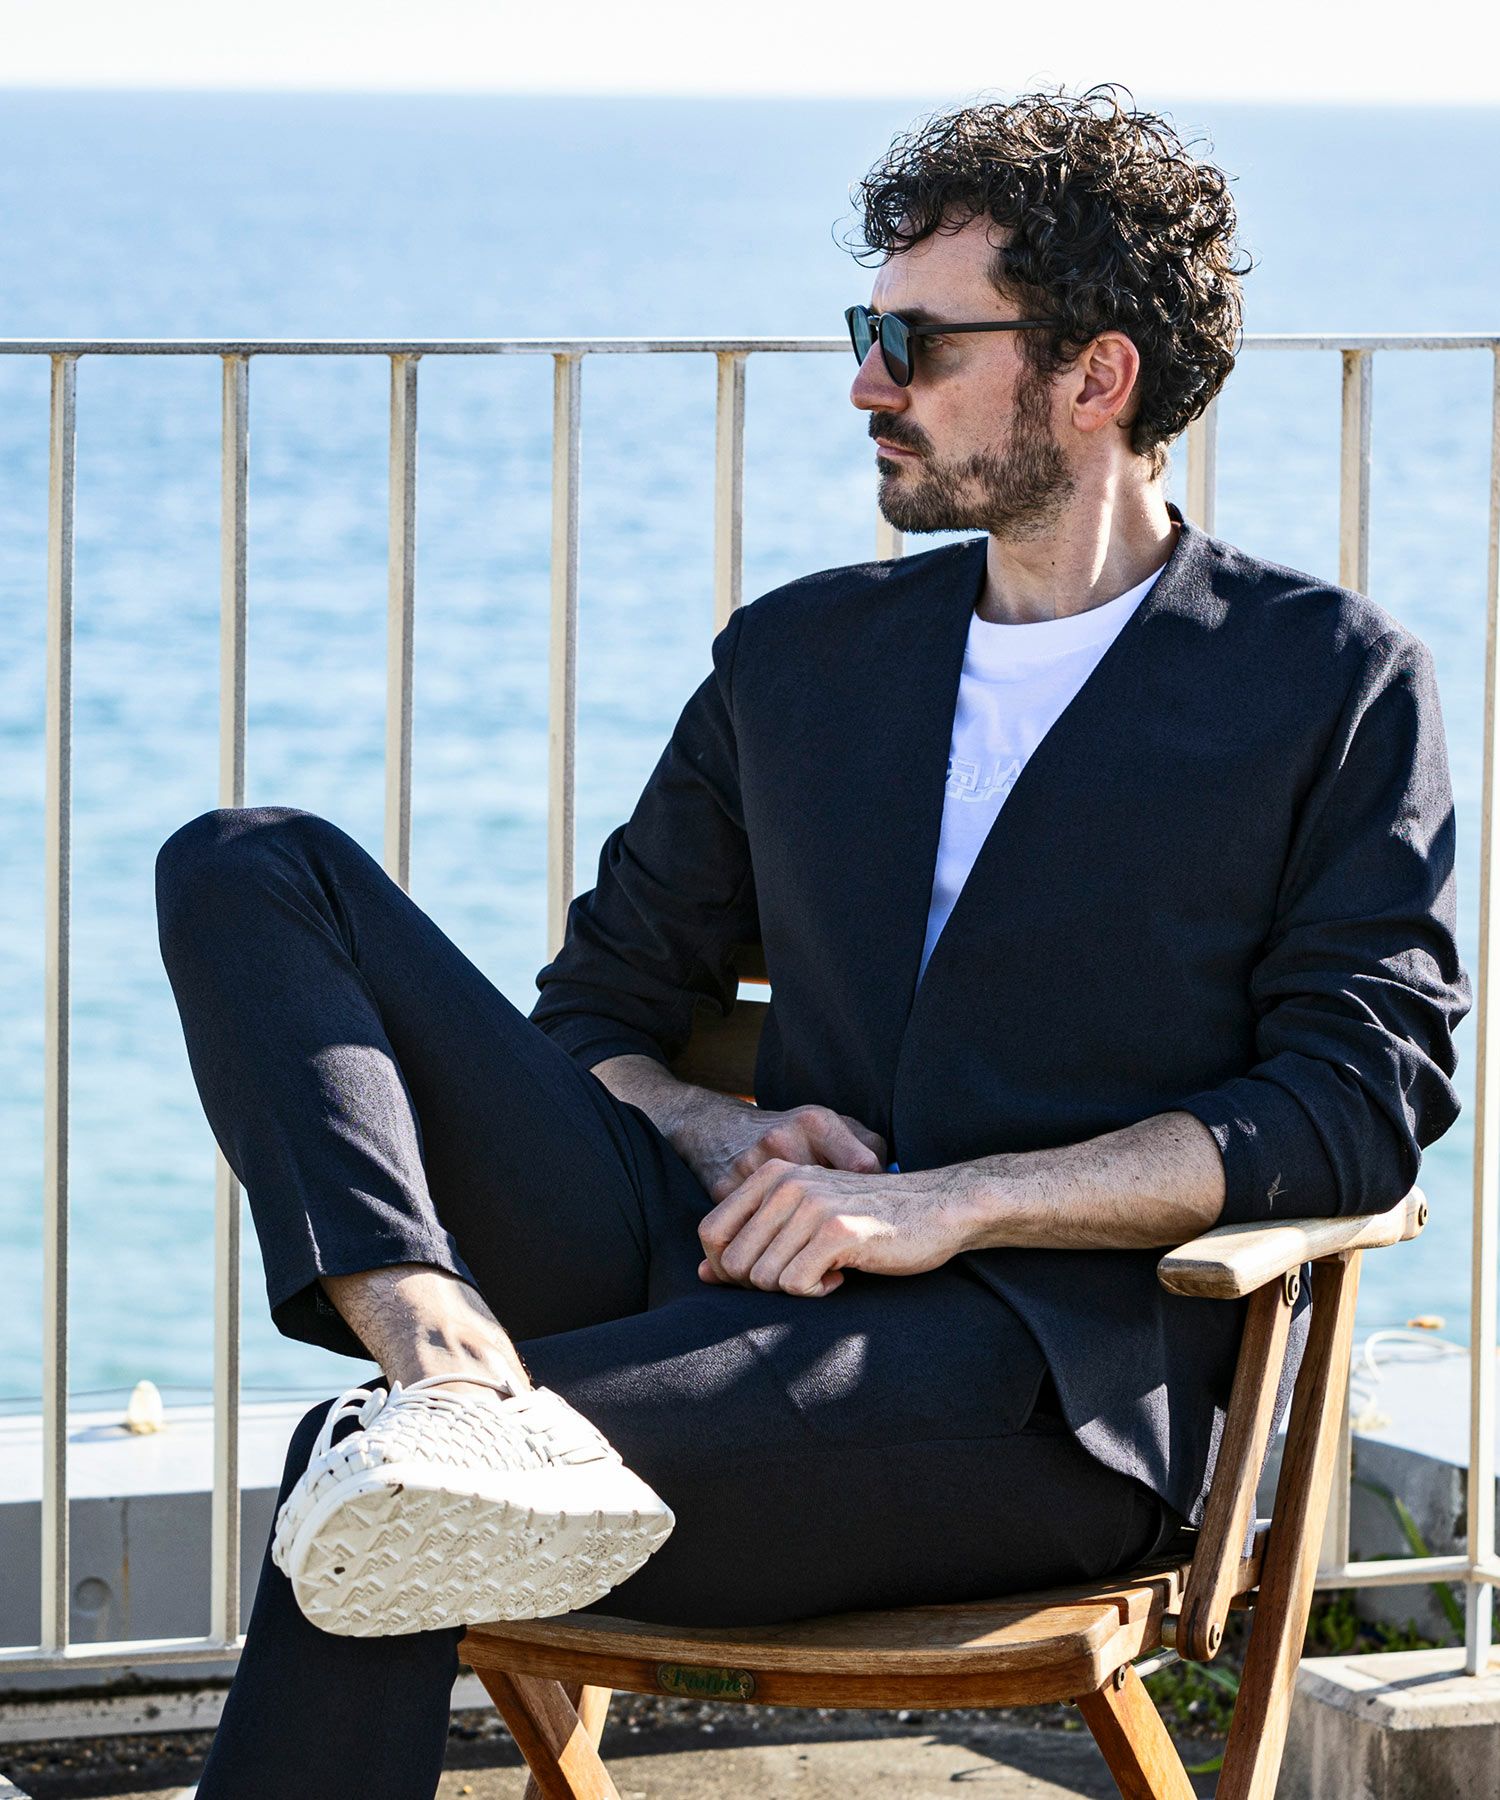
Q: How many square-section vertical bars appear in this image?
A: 9